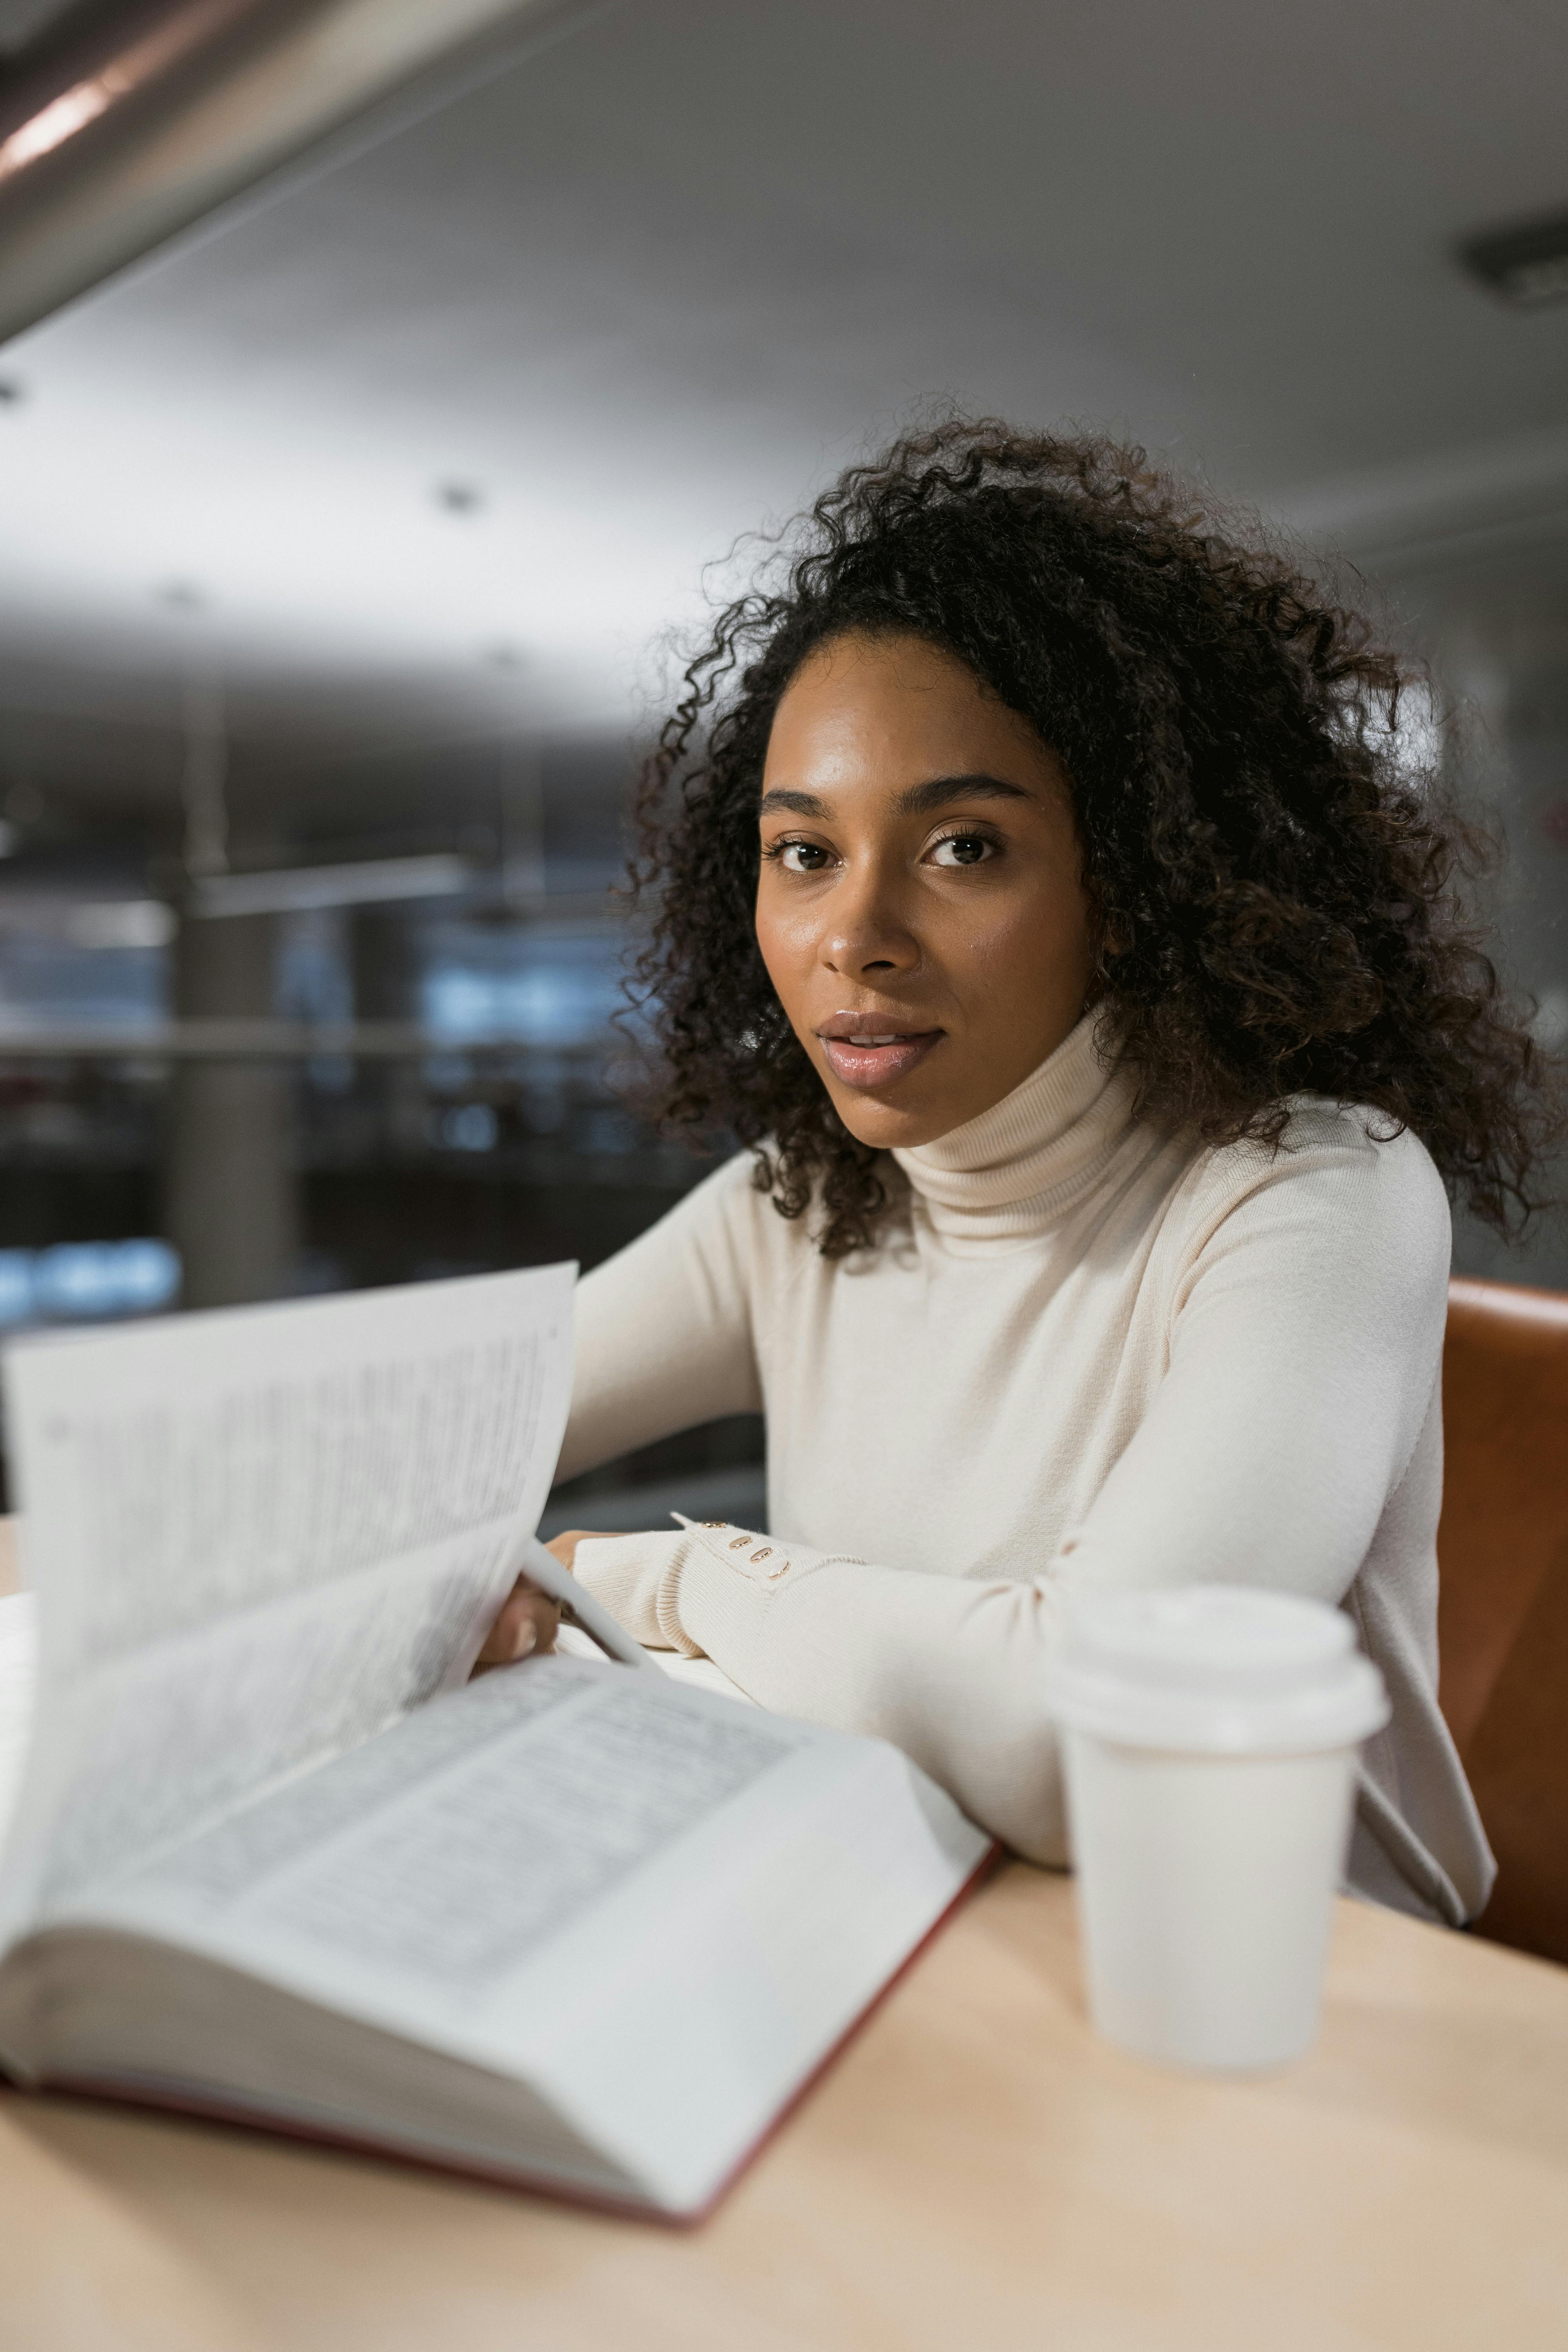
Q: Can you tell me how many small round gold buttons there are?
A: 4